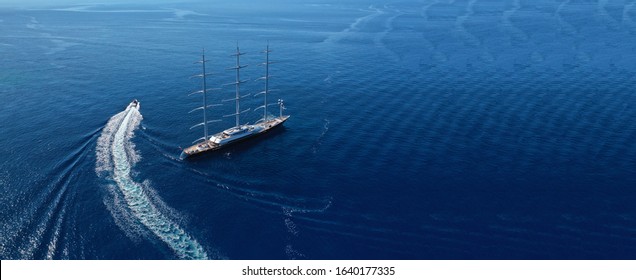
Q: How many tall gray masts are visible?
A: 3